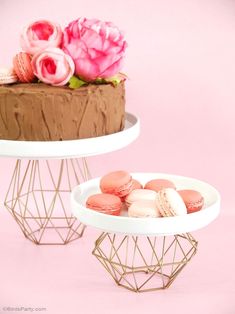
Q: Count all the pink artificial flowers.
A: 3